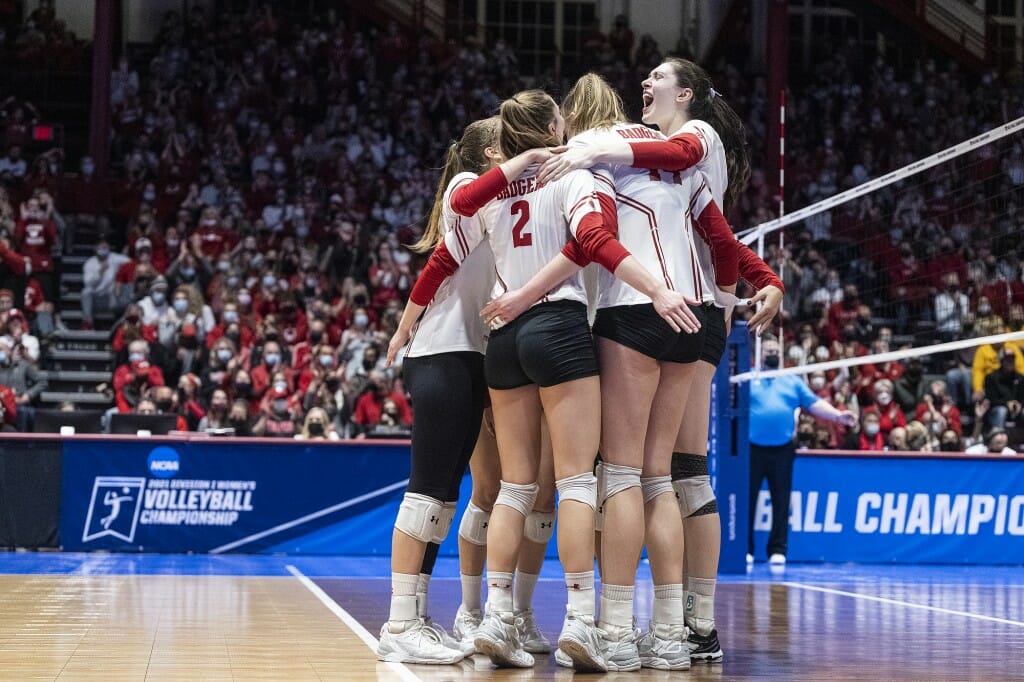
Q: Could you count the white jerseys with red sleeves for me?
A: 4